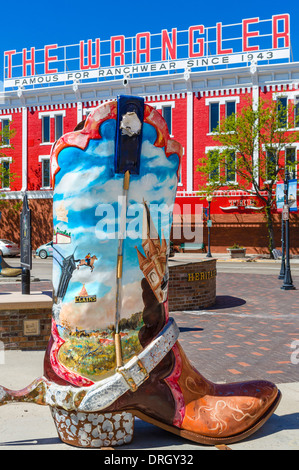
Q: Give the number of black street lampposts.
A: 3